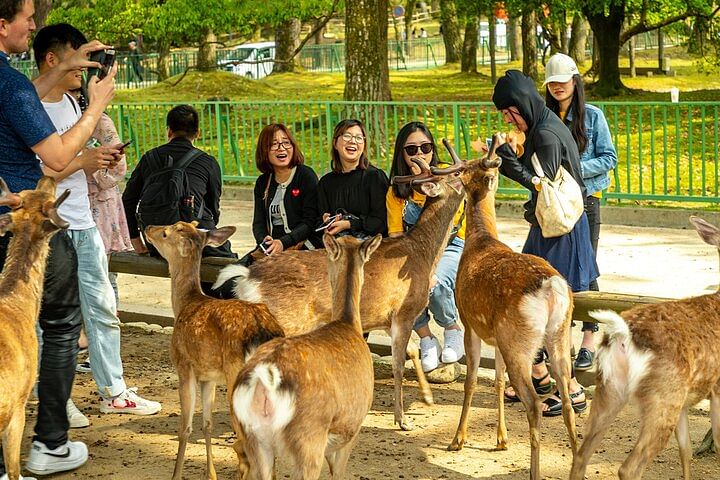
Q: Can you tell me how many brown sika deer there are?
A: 6